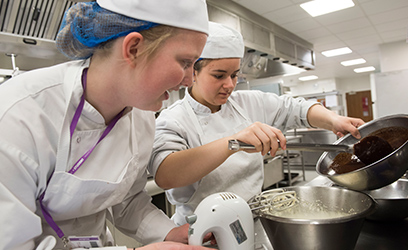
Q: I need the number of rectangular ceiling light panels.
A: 5